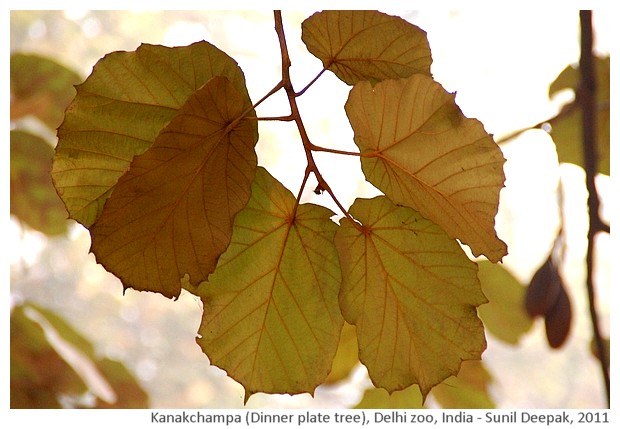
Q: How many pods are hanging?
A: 2